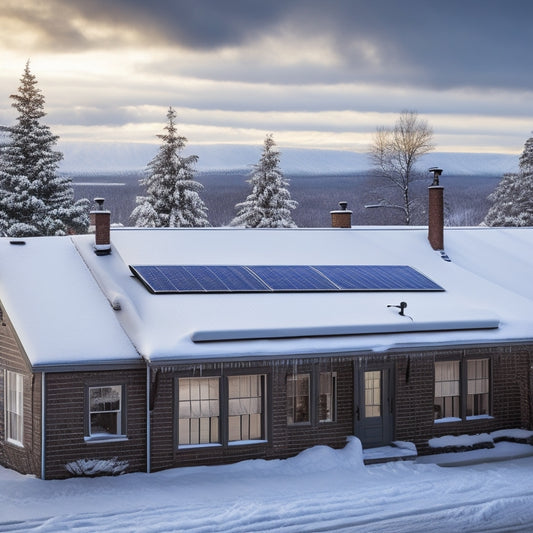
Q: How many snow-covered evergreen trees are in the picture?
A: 4